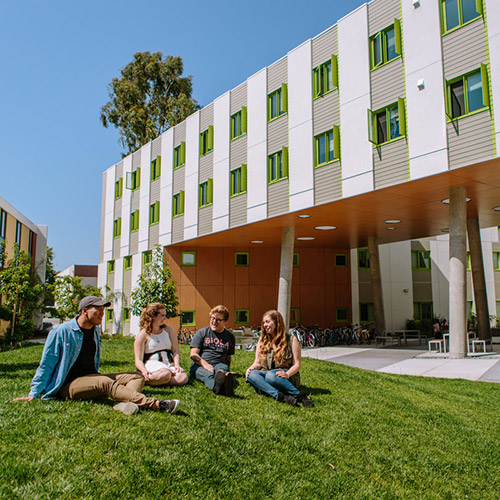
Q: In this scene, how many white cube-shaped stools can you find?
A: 2